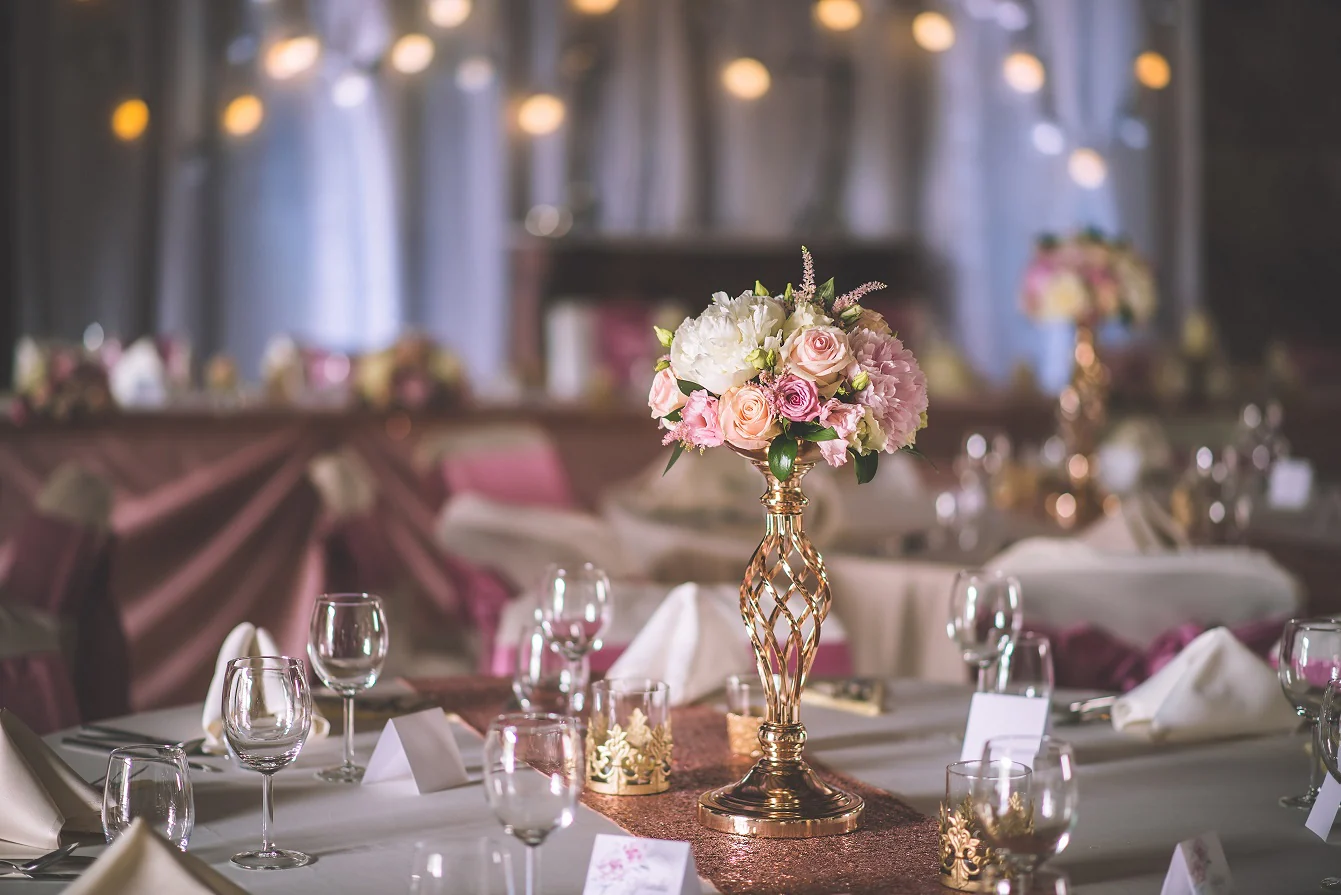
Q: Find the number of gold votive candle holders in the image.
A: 3